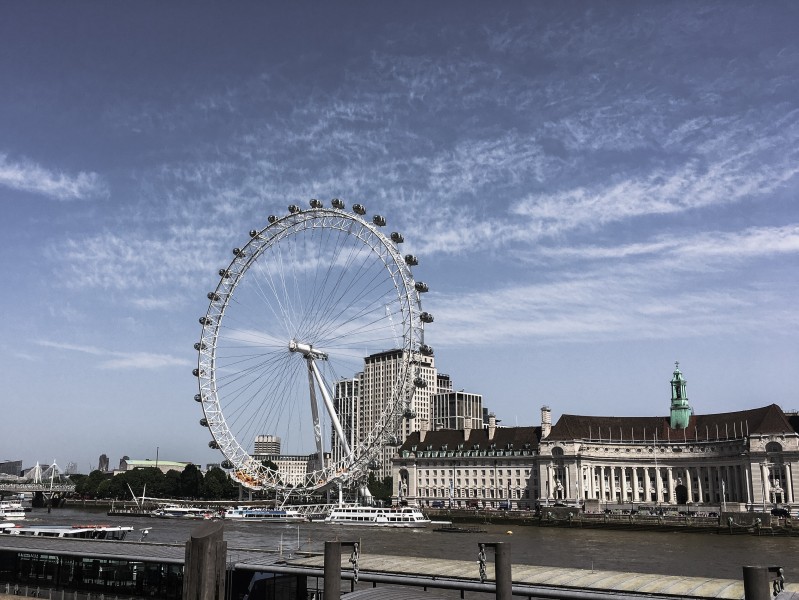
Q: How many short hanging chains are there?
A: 3